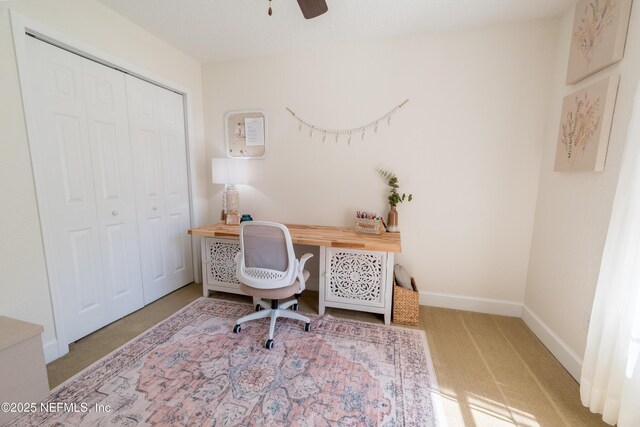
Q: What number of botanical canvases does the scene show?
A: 2